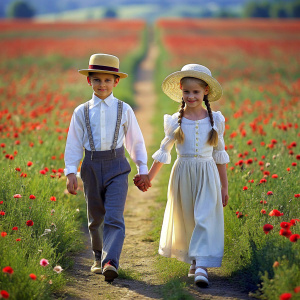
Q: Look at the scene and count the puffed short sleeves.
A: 2